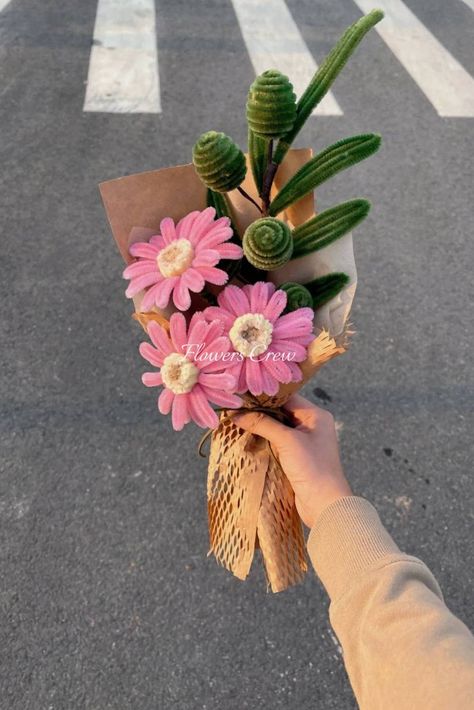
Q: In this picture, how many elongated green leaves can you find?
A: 6